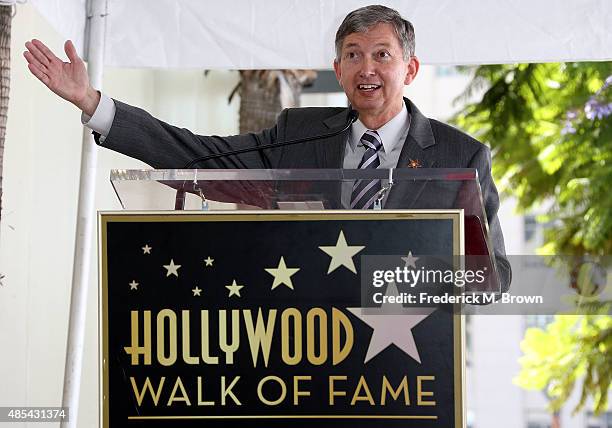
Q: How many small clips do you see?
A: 2